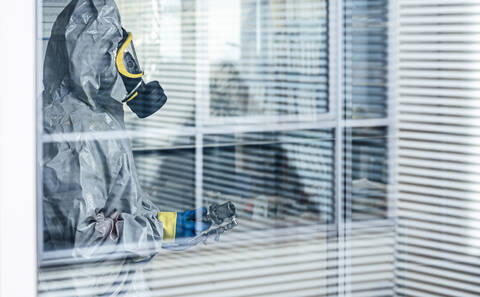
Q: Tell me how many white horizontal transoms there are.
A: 2